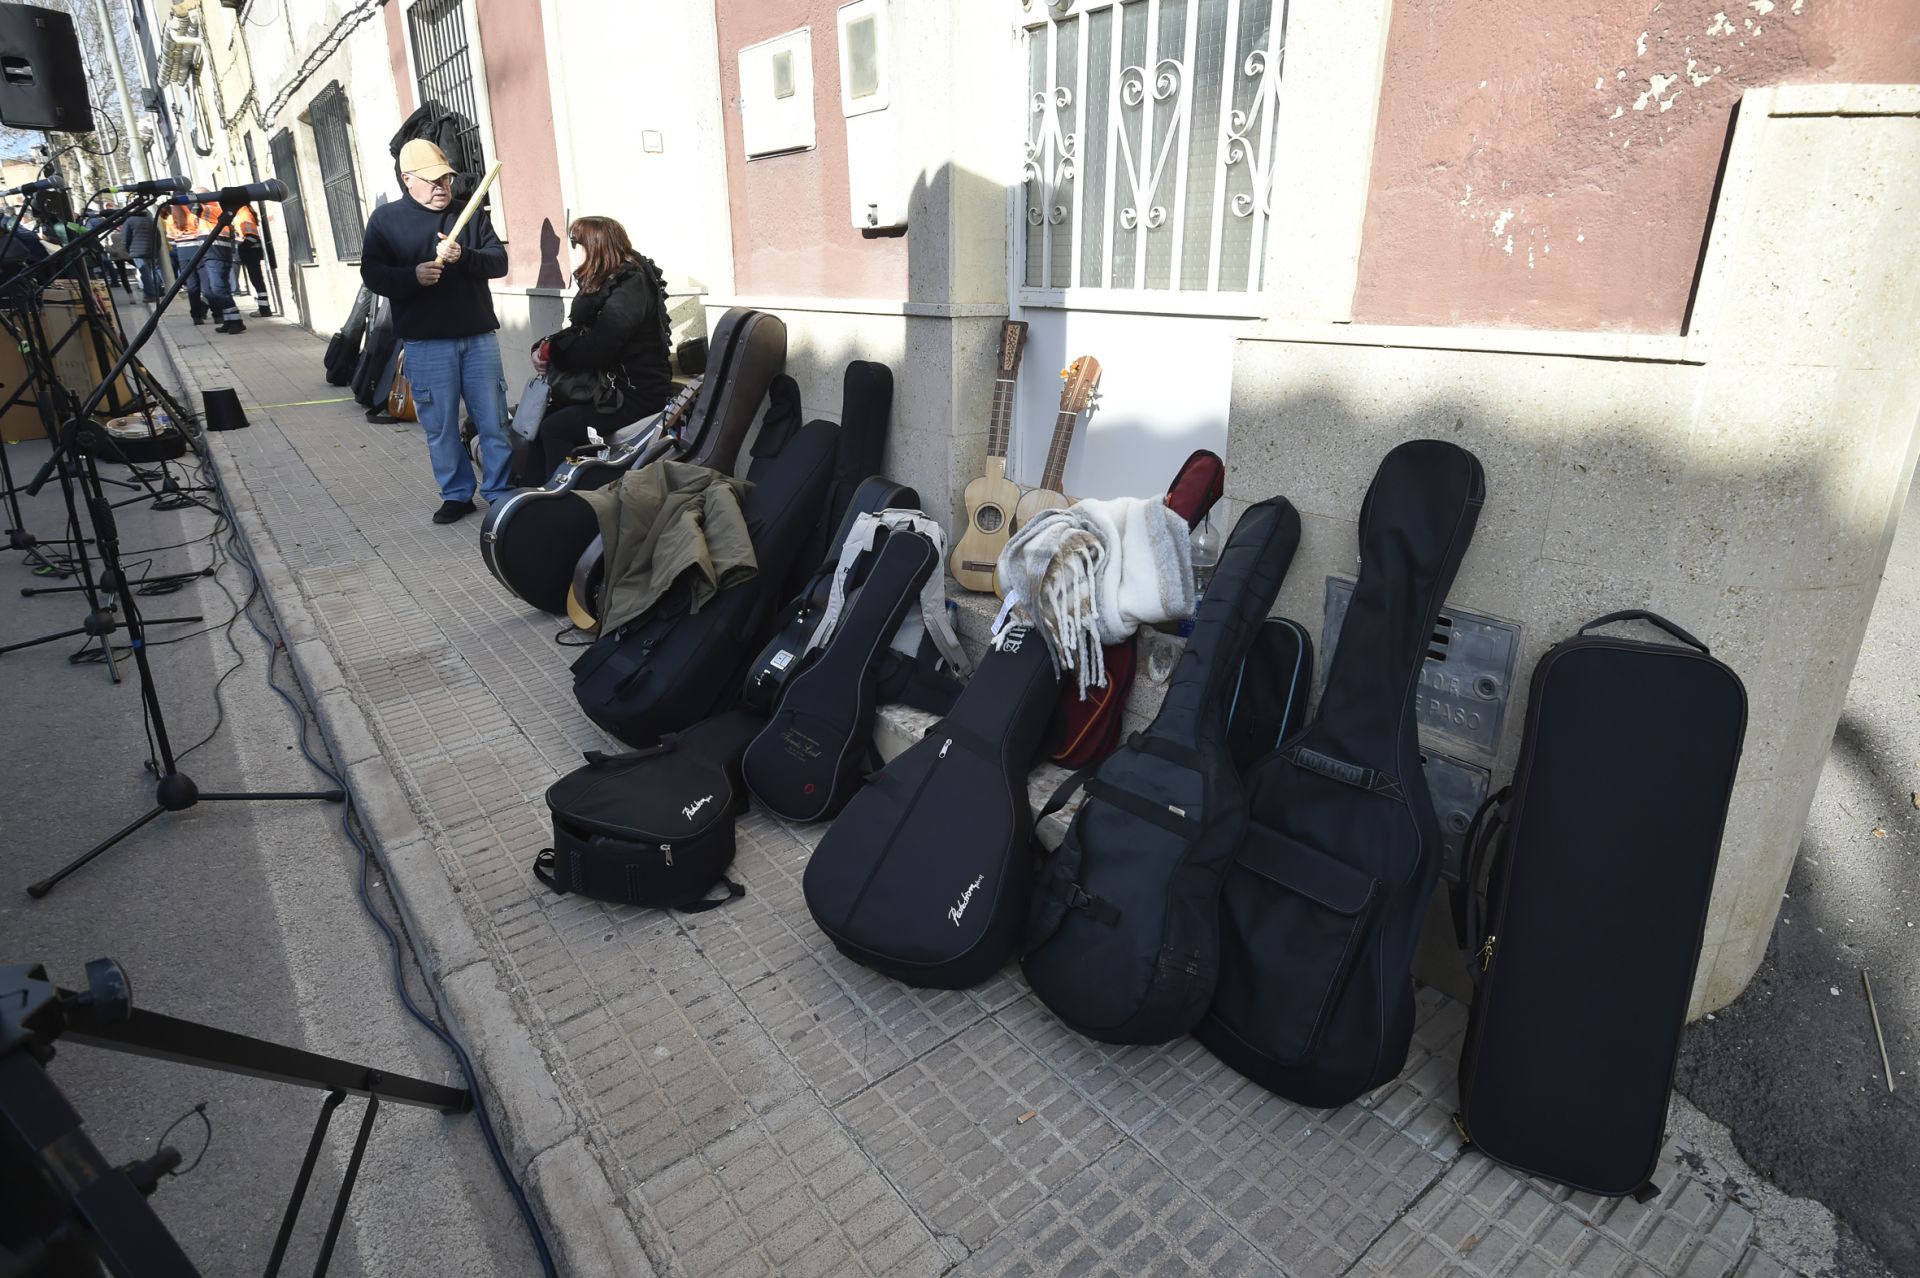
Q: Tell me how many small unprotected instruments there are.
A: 2